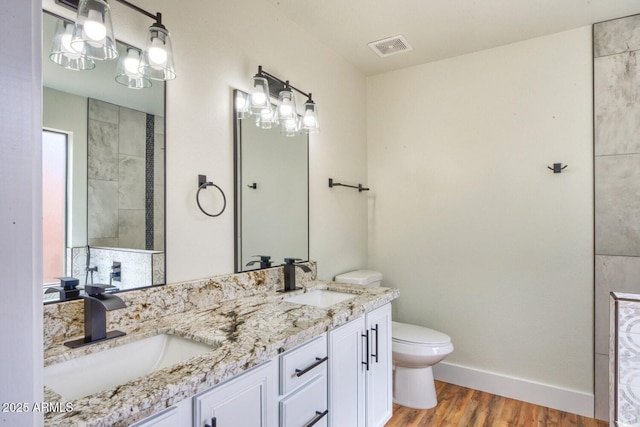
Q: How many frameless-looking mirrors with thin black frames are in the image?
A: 2